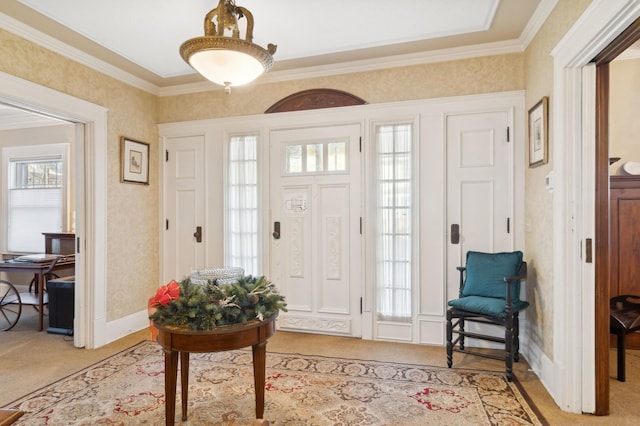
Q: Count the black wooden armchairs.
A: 1